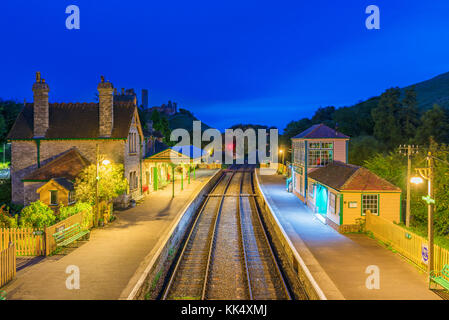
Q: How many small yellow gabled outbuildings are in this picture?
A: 1